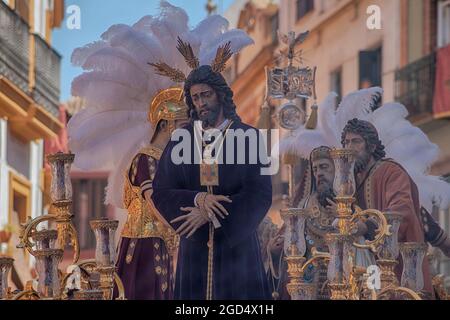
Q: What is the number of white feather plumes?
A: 2